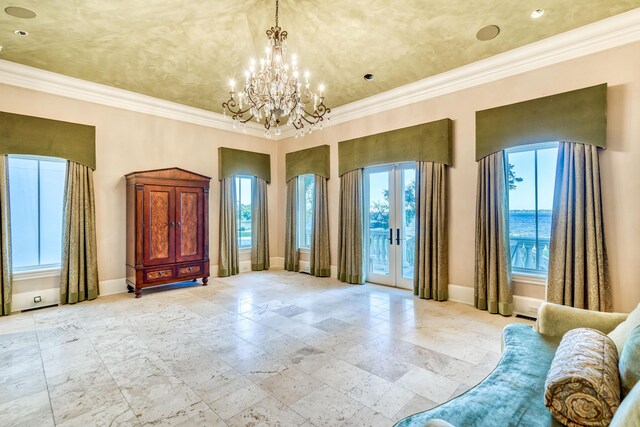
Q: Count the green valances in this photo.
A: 5